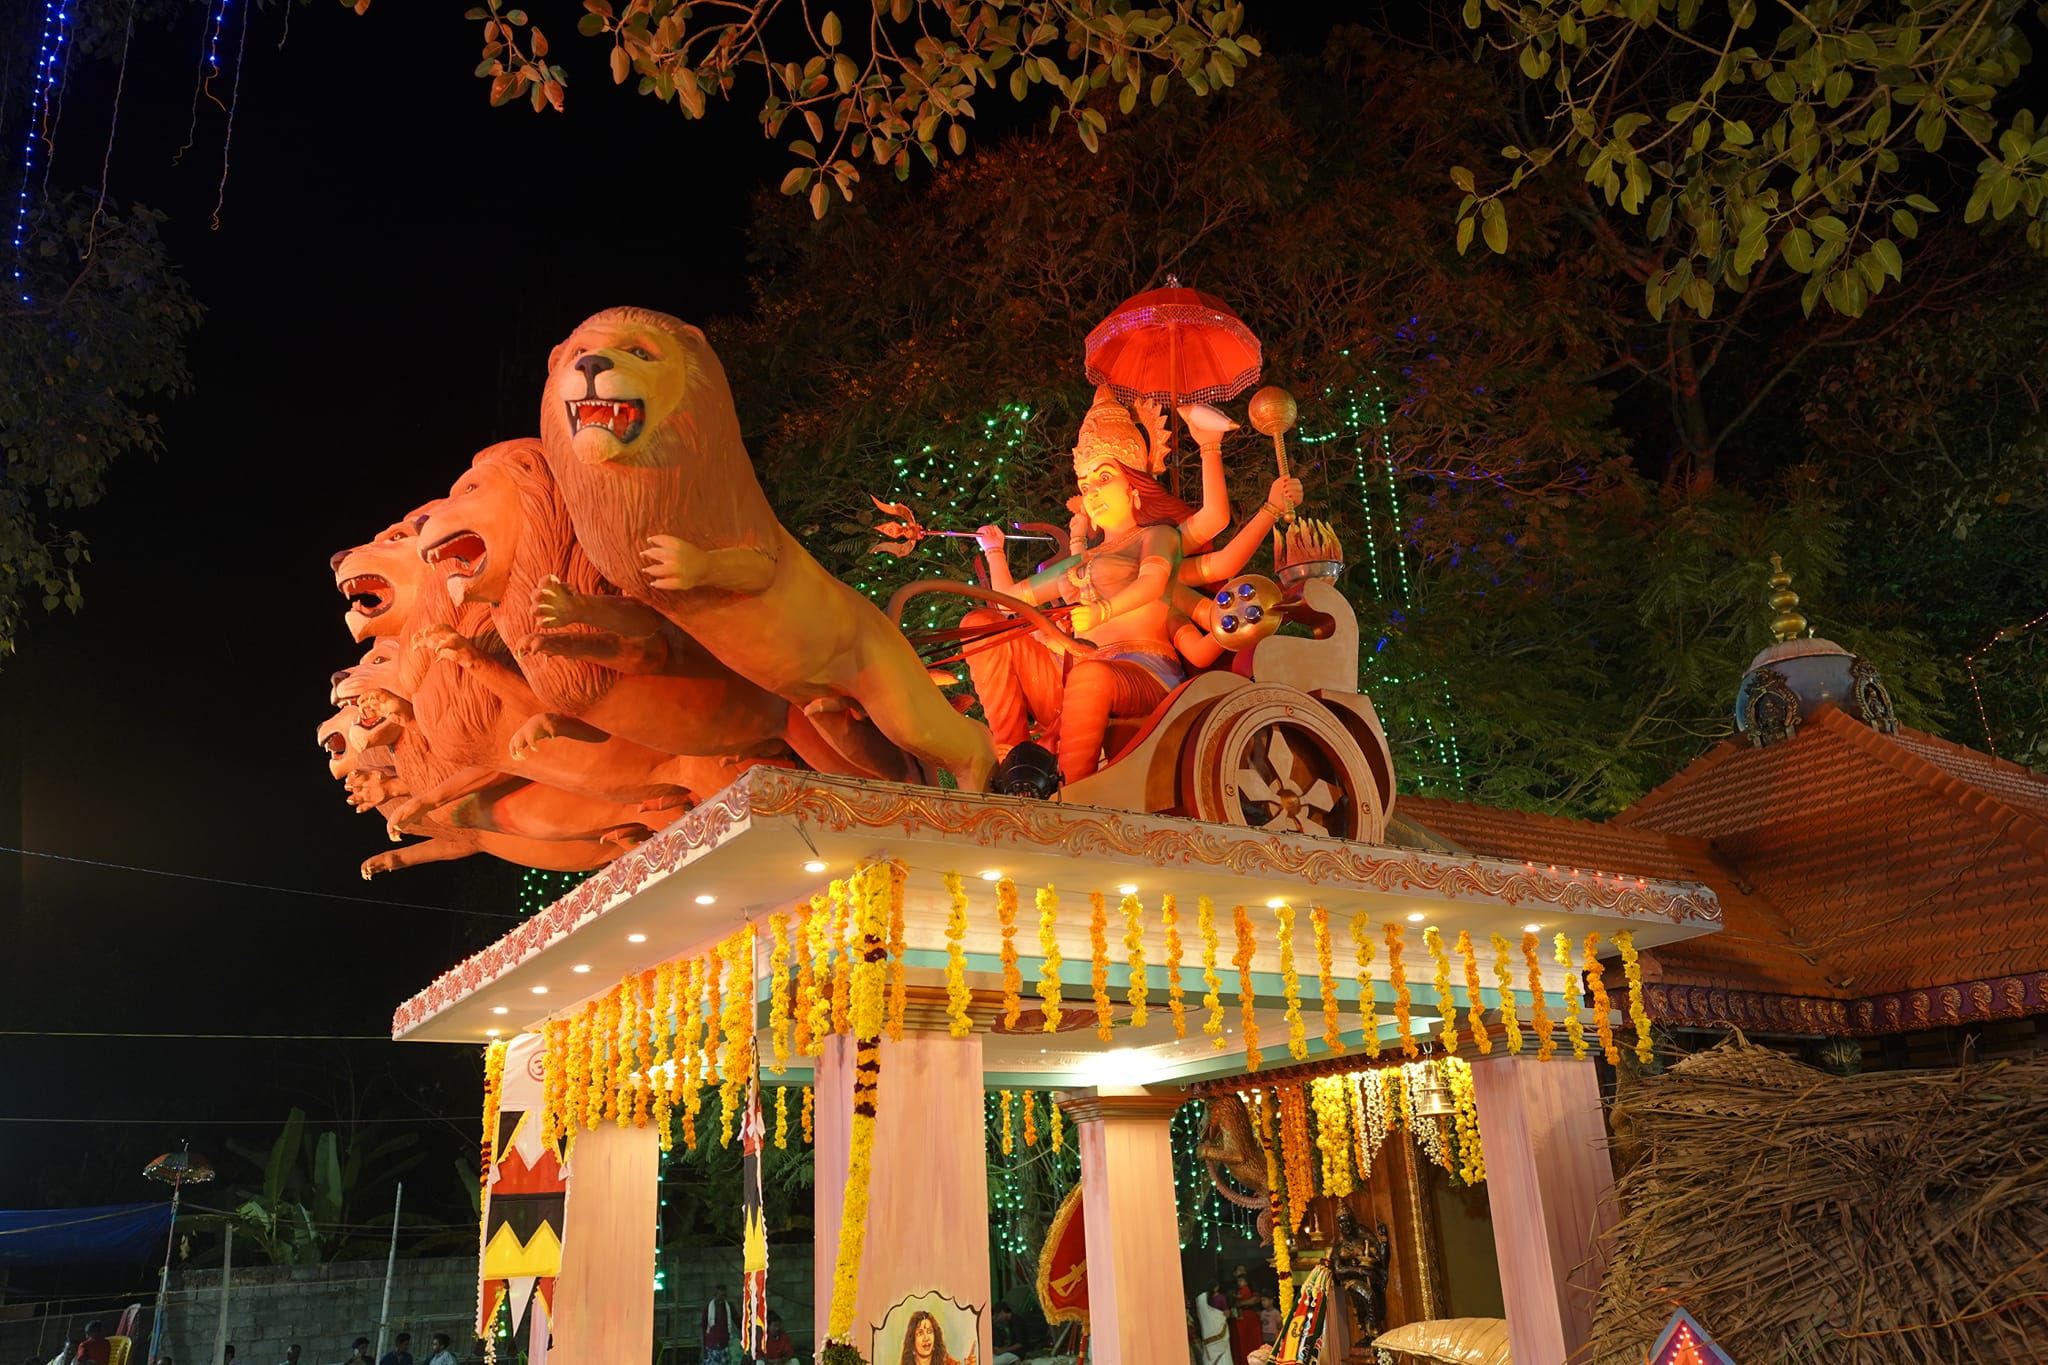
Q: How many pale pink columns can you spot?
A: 4